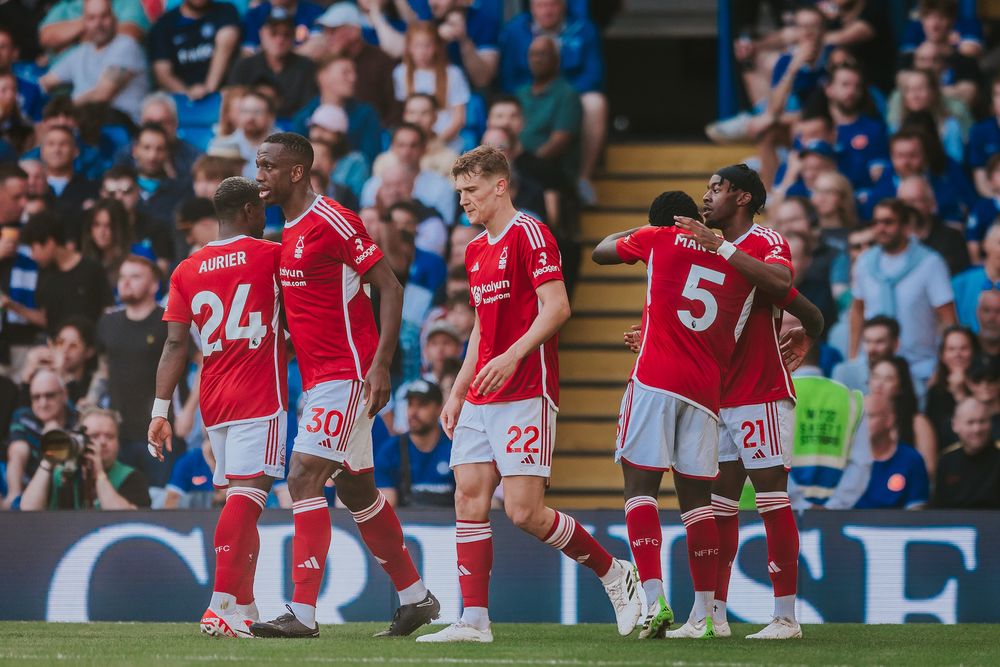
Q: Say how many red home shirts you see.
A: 5